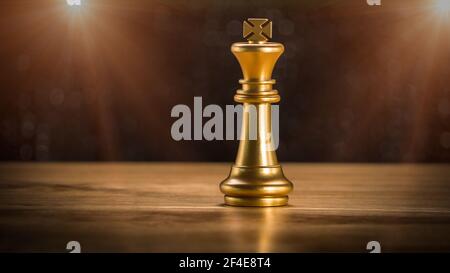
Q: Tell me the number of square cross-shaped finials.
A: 1